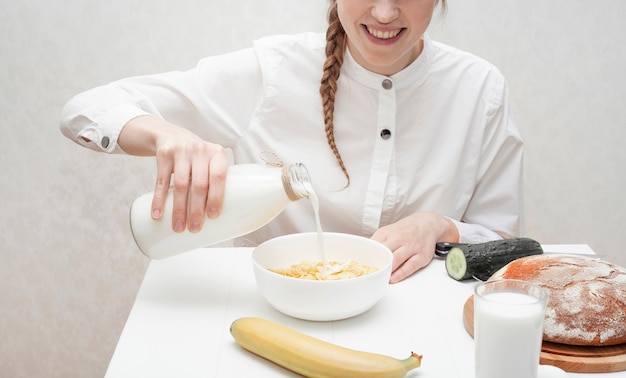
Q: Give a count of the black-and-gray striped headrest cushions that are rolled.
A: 0